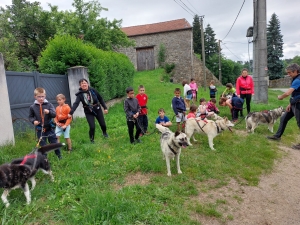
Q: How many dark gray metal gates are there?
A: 1